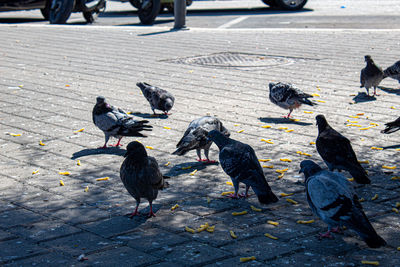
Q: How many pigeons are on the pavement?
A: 11